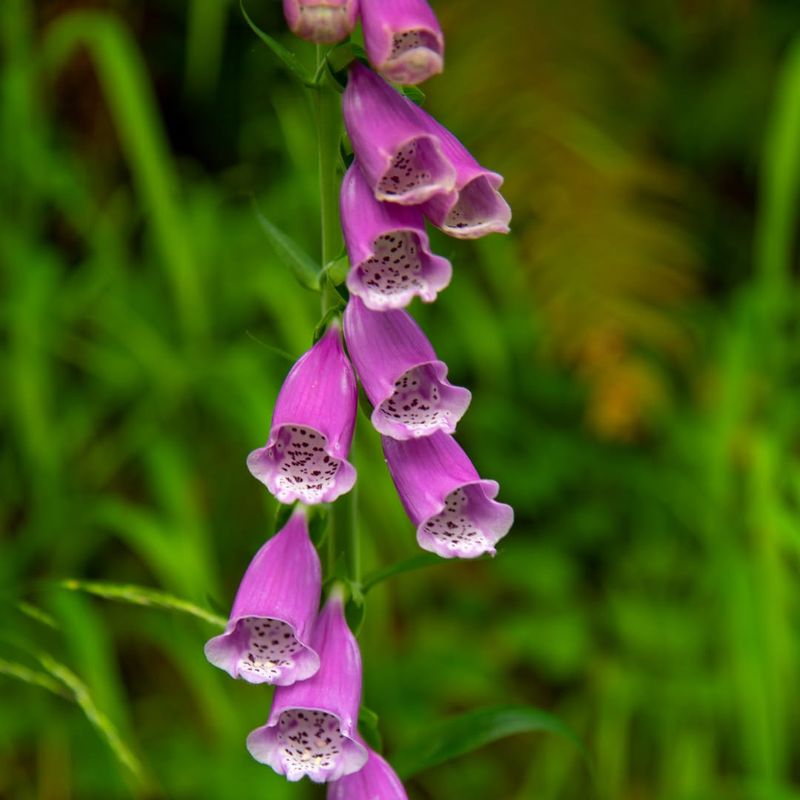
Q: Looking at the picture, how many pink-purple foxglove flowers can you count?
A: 11